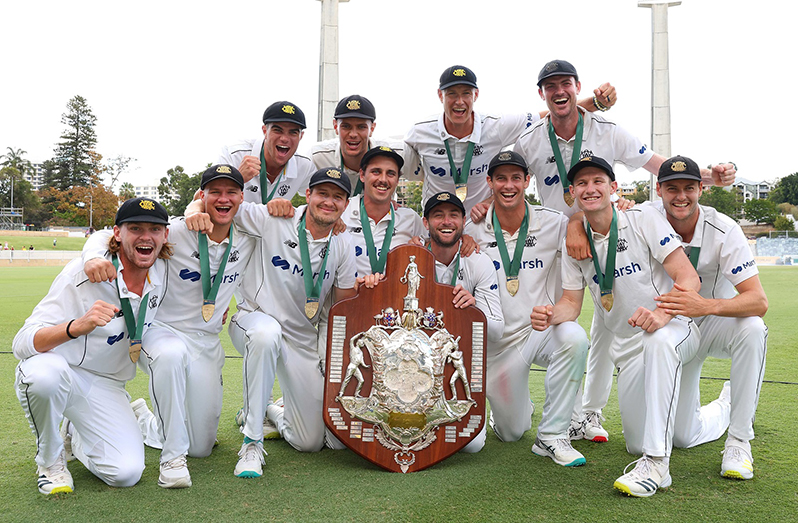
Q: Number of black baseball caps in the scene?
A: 12